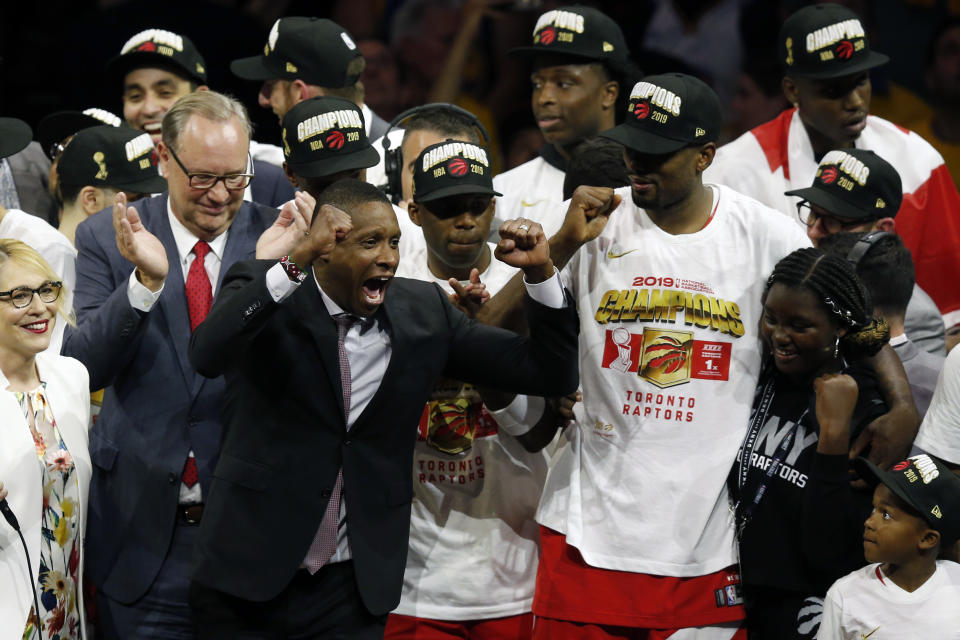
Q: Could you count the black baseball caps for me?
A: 12